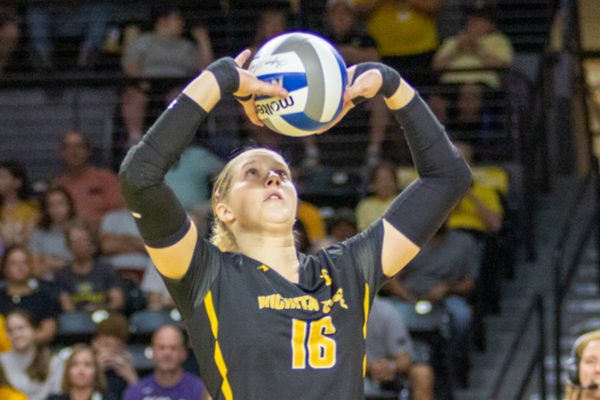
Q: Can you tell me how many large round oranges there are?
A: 0